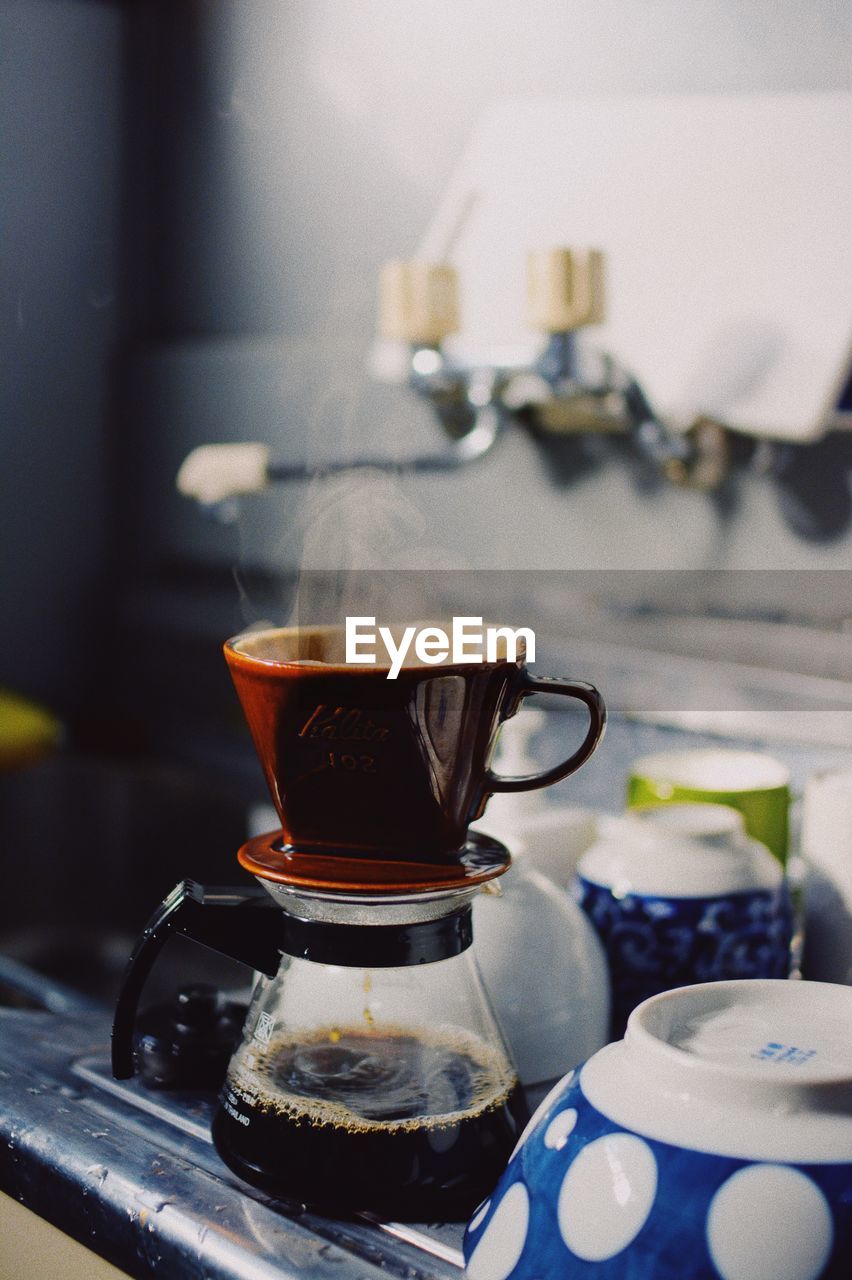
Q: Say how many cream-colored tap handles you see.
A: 2